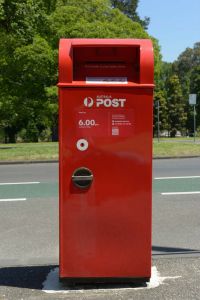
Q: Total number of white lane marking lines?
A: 4